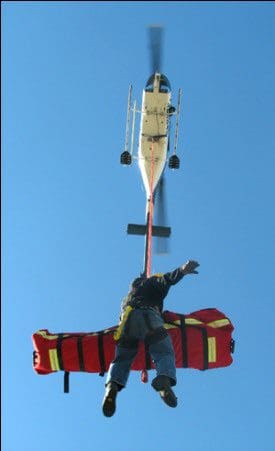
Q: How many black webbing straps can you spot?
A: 6